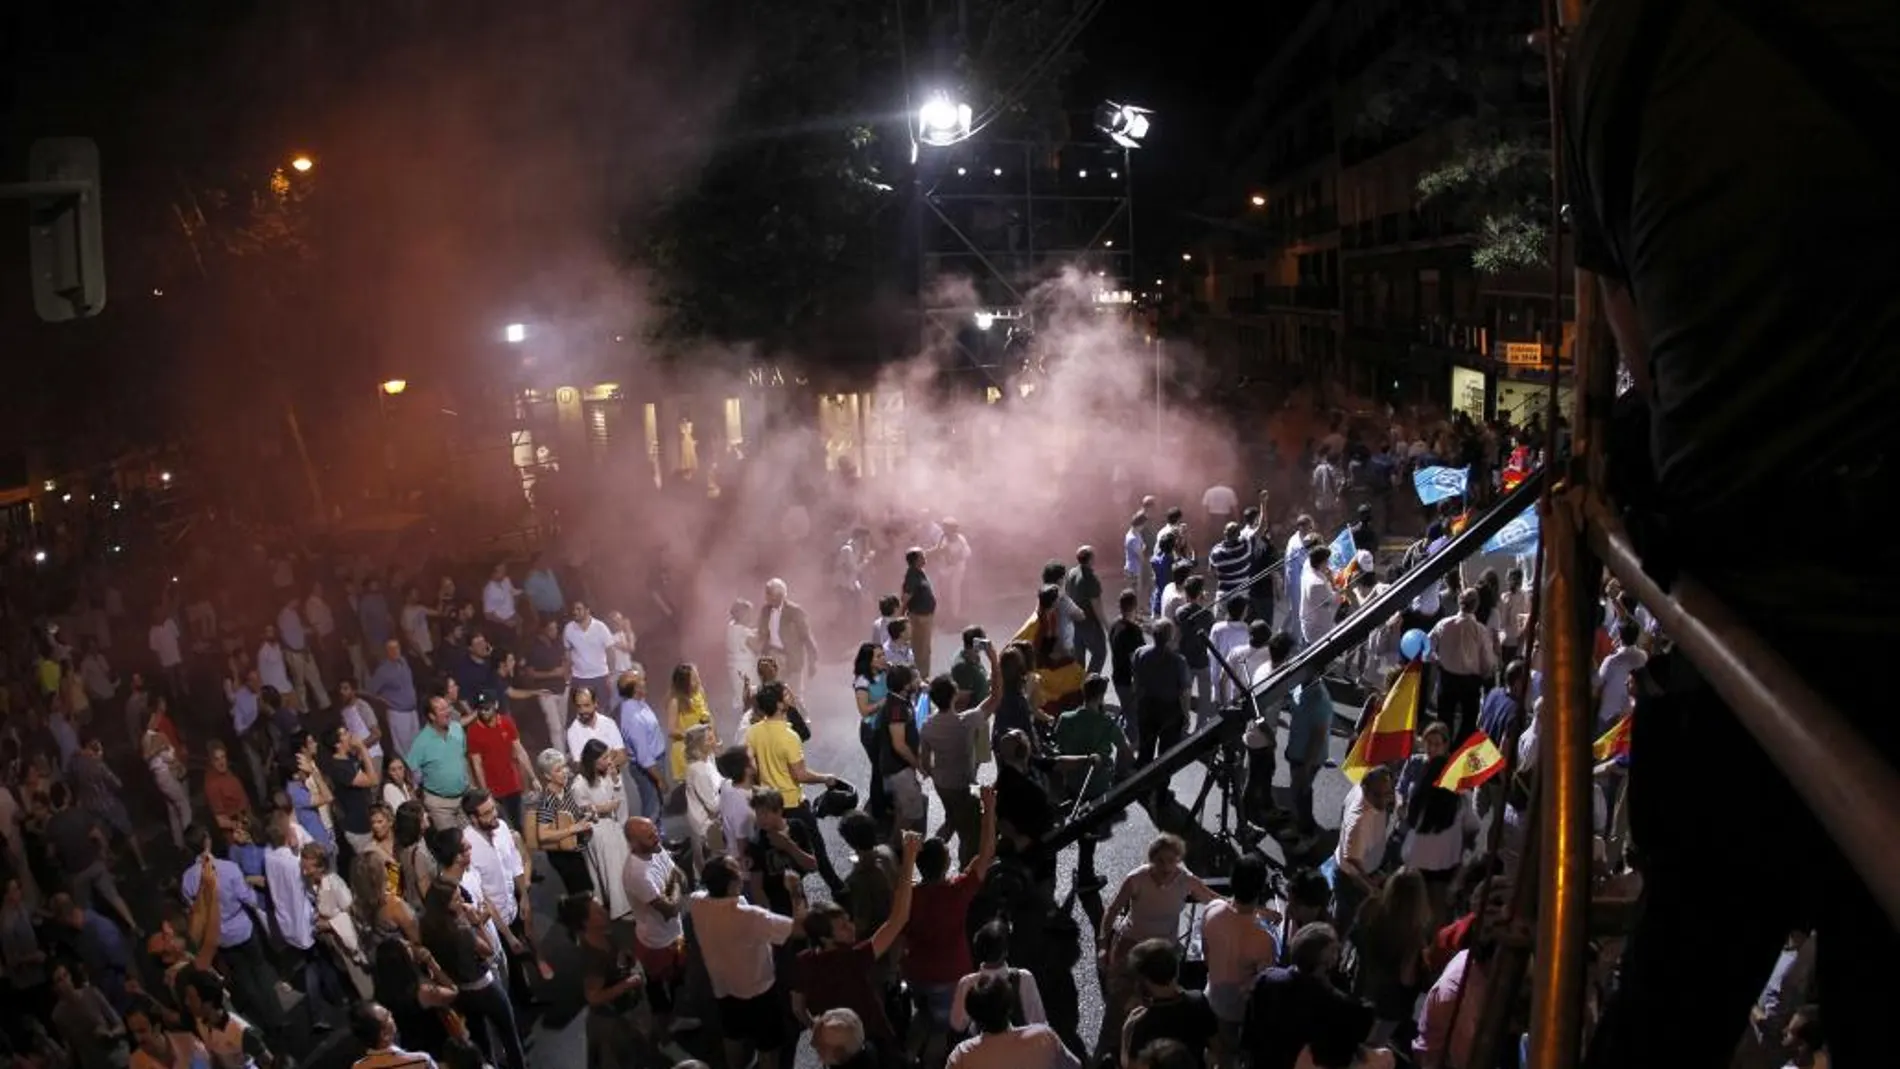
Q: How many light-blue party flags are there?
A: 3